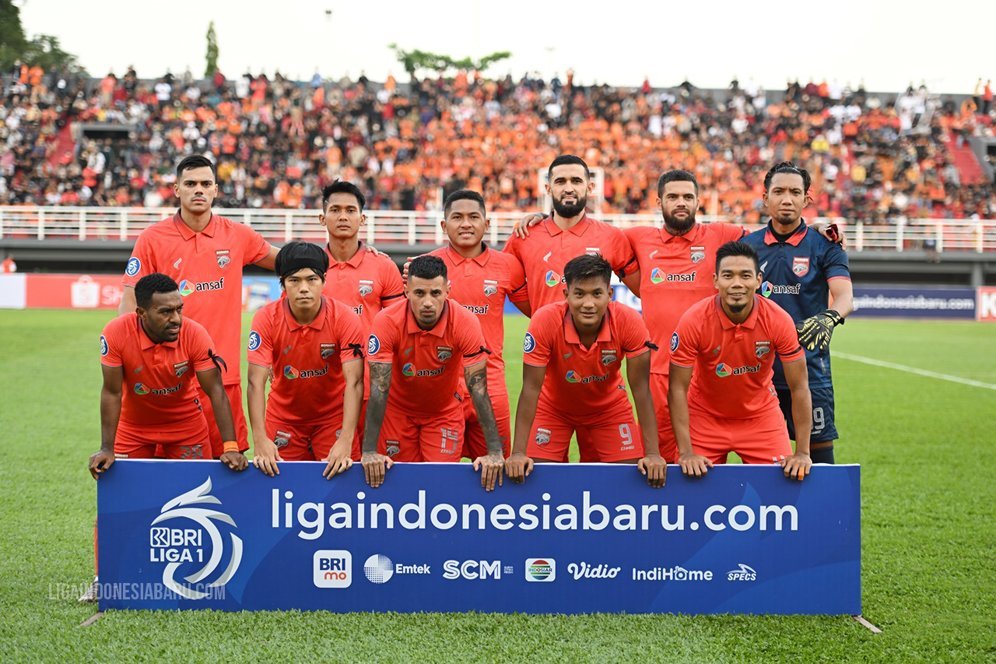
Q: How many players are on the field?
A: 11